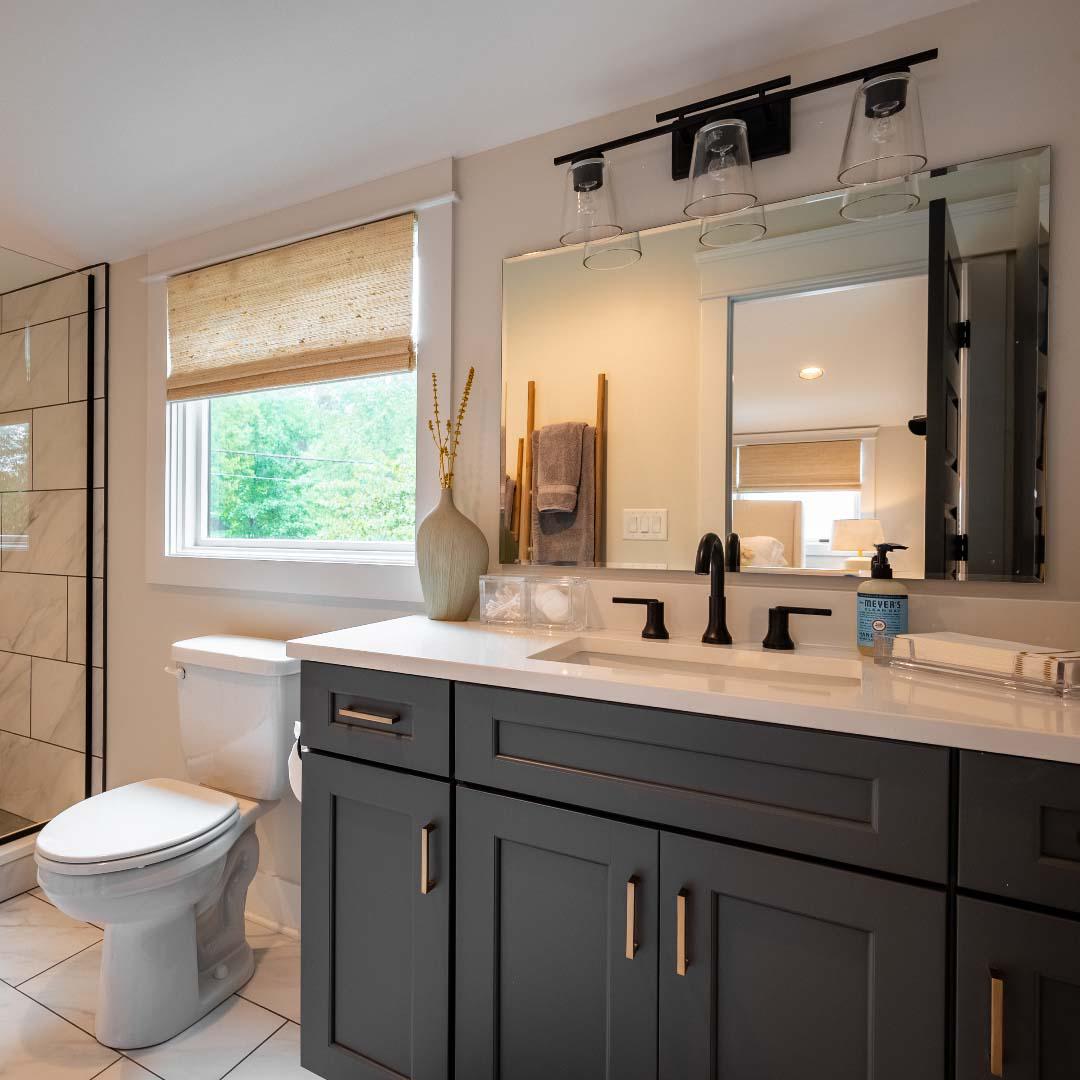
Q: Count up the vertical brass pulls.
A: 4